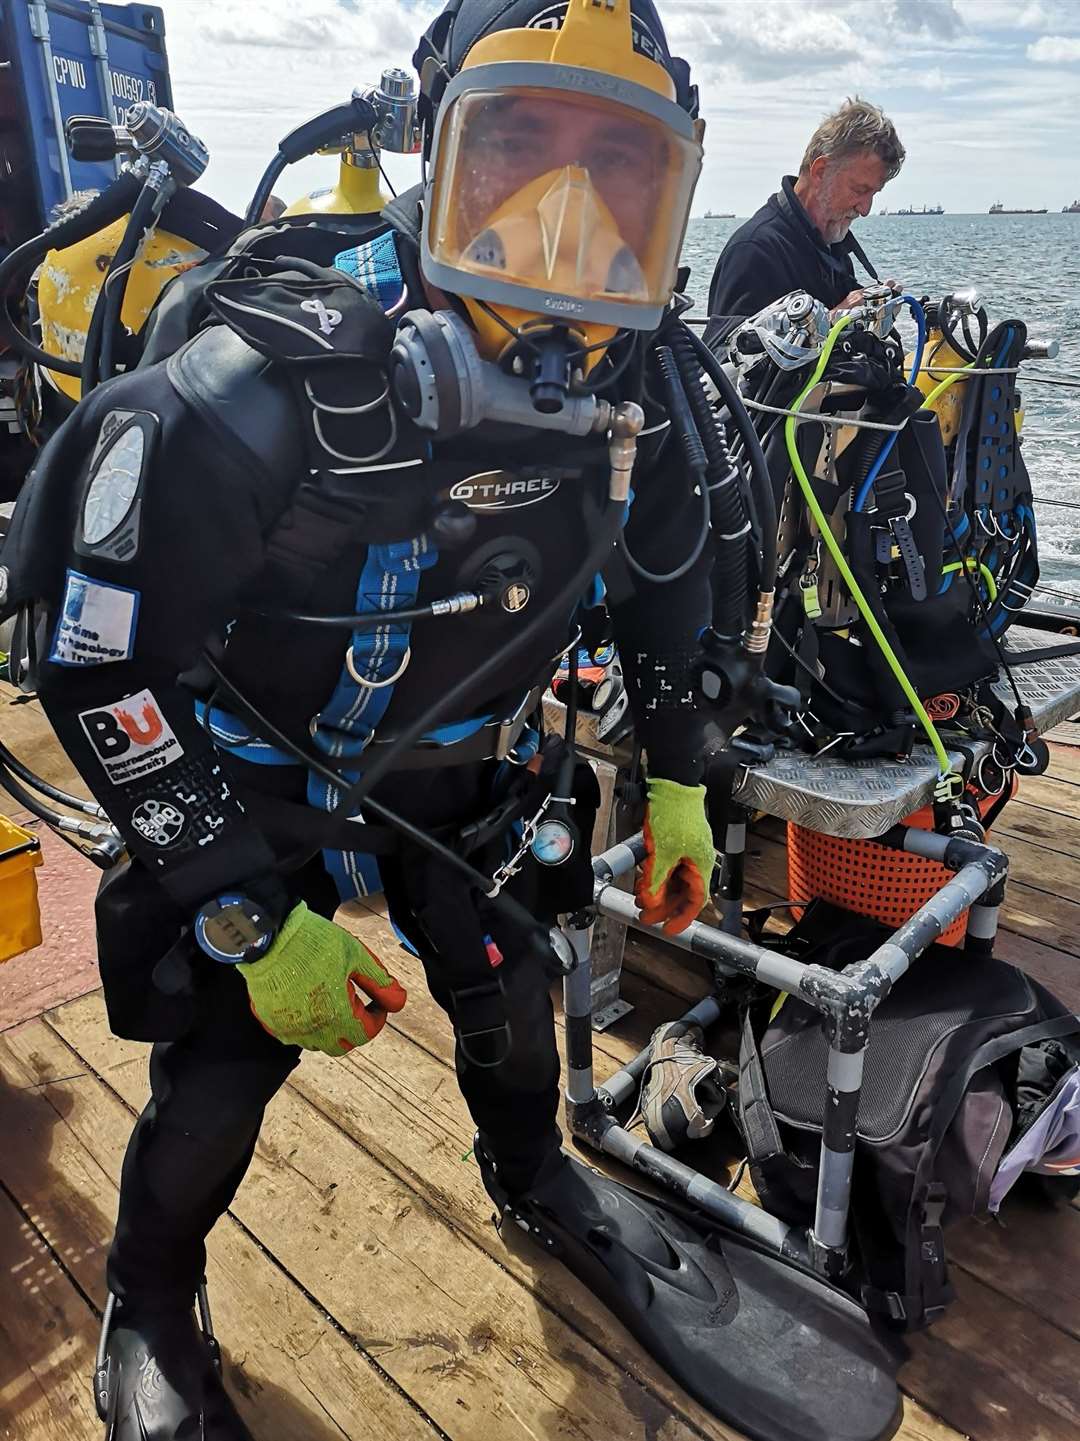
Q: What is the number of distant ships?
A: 4